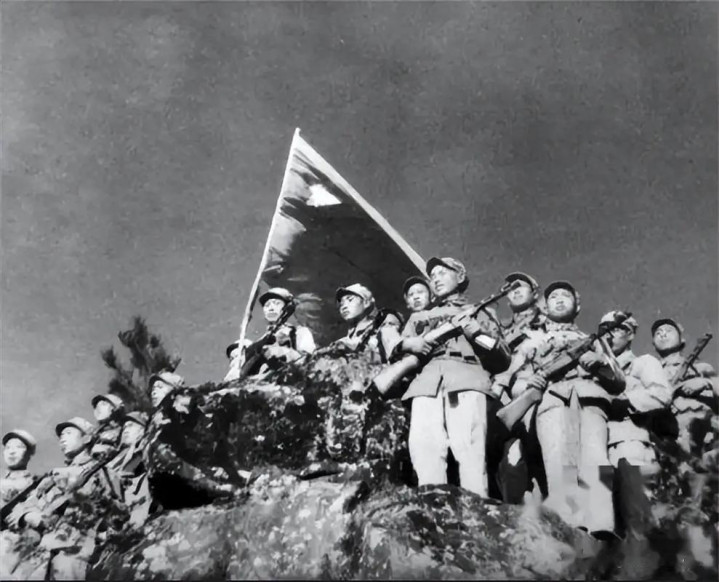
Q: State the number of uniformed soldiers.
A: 15